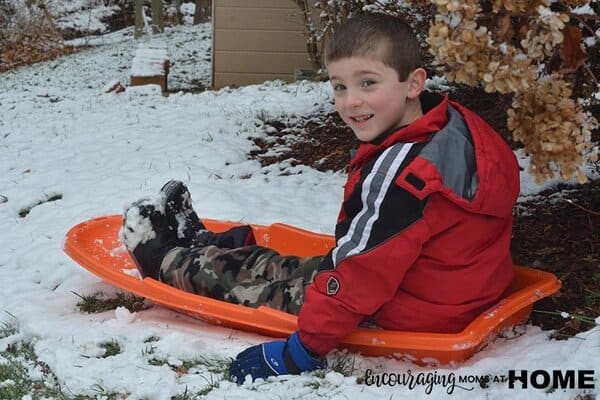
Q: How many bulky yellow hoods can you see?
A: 0